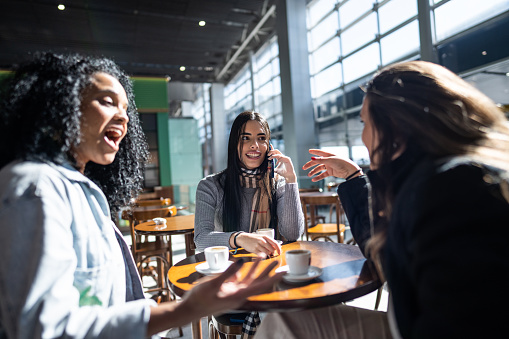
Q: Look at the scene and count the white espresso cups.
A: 3